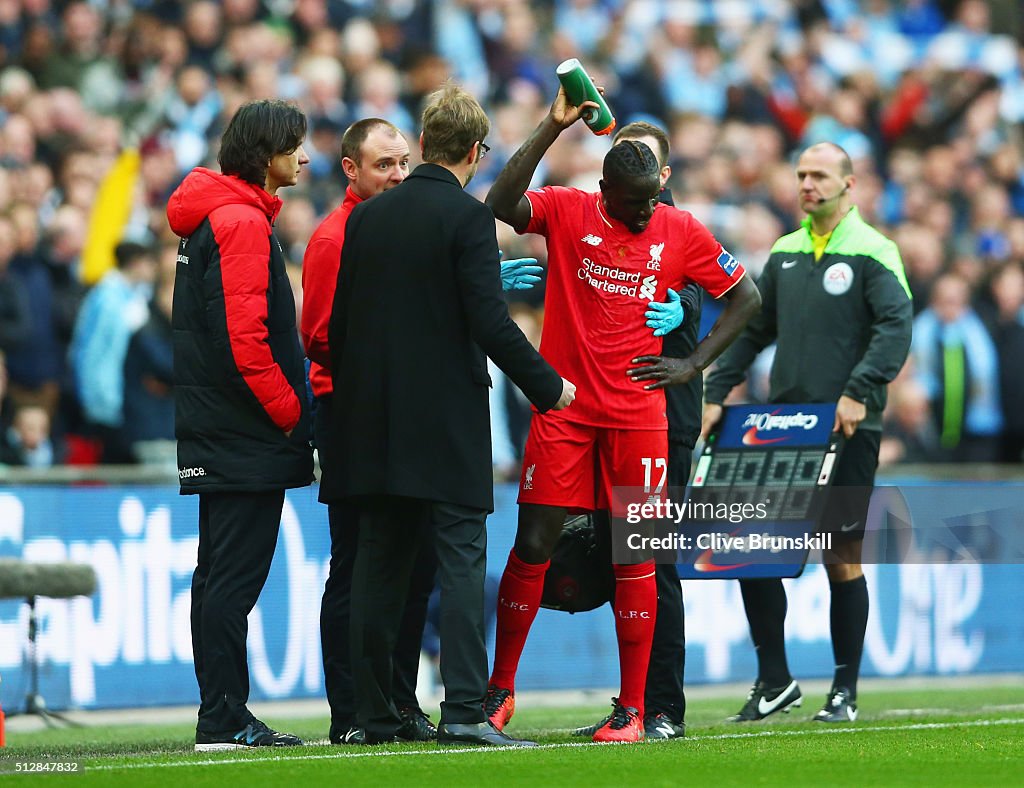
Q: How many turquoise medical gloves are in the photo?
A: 2